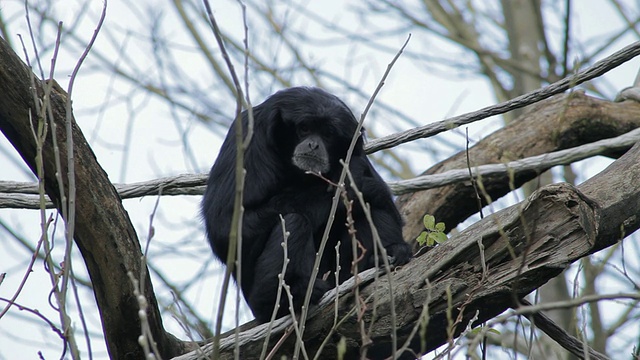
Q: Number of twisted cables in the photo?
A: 2